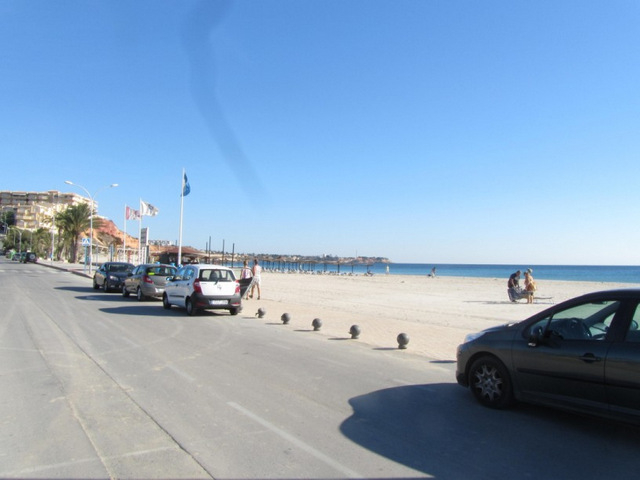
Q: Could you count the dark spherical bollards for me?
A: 5